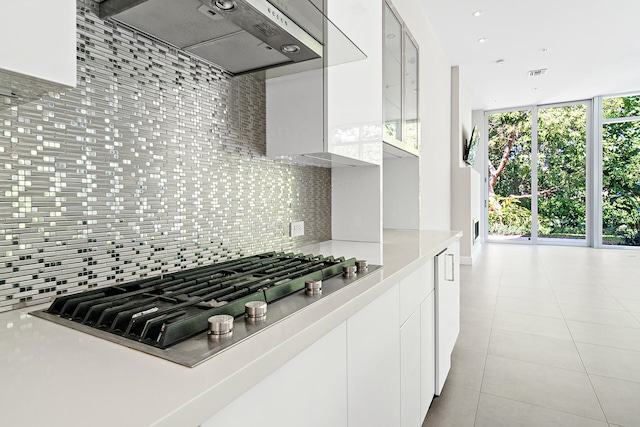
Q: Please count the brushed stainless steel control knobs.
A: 5